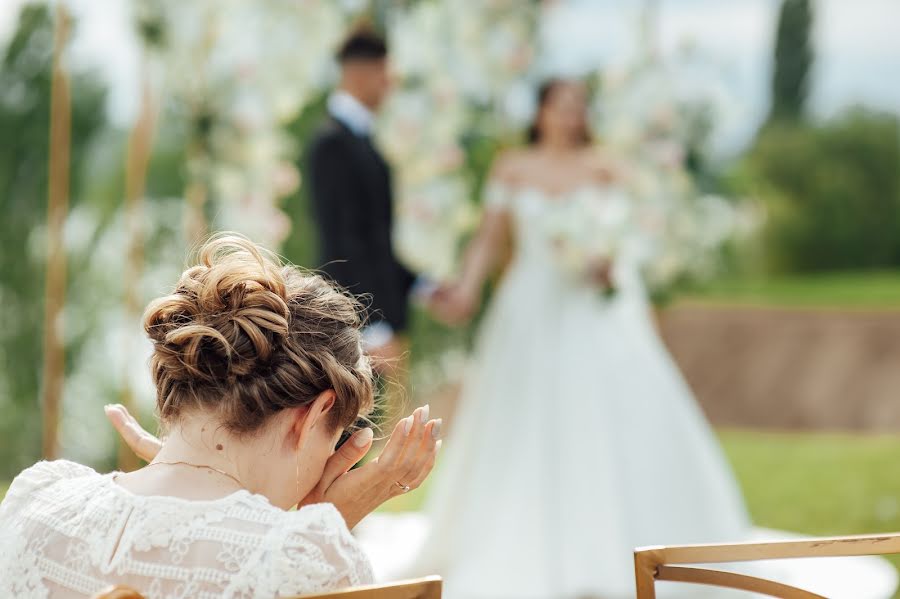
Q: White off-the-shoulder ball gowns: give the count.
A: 1